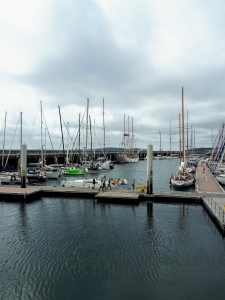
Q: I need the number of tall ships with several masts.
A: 1